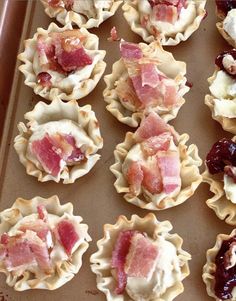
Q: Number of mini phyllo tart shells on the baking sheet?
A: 12